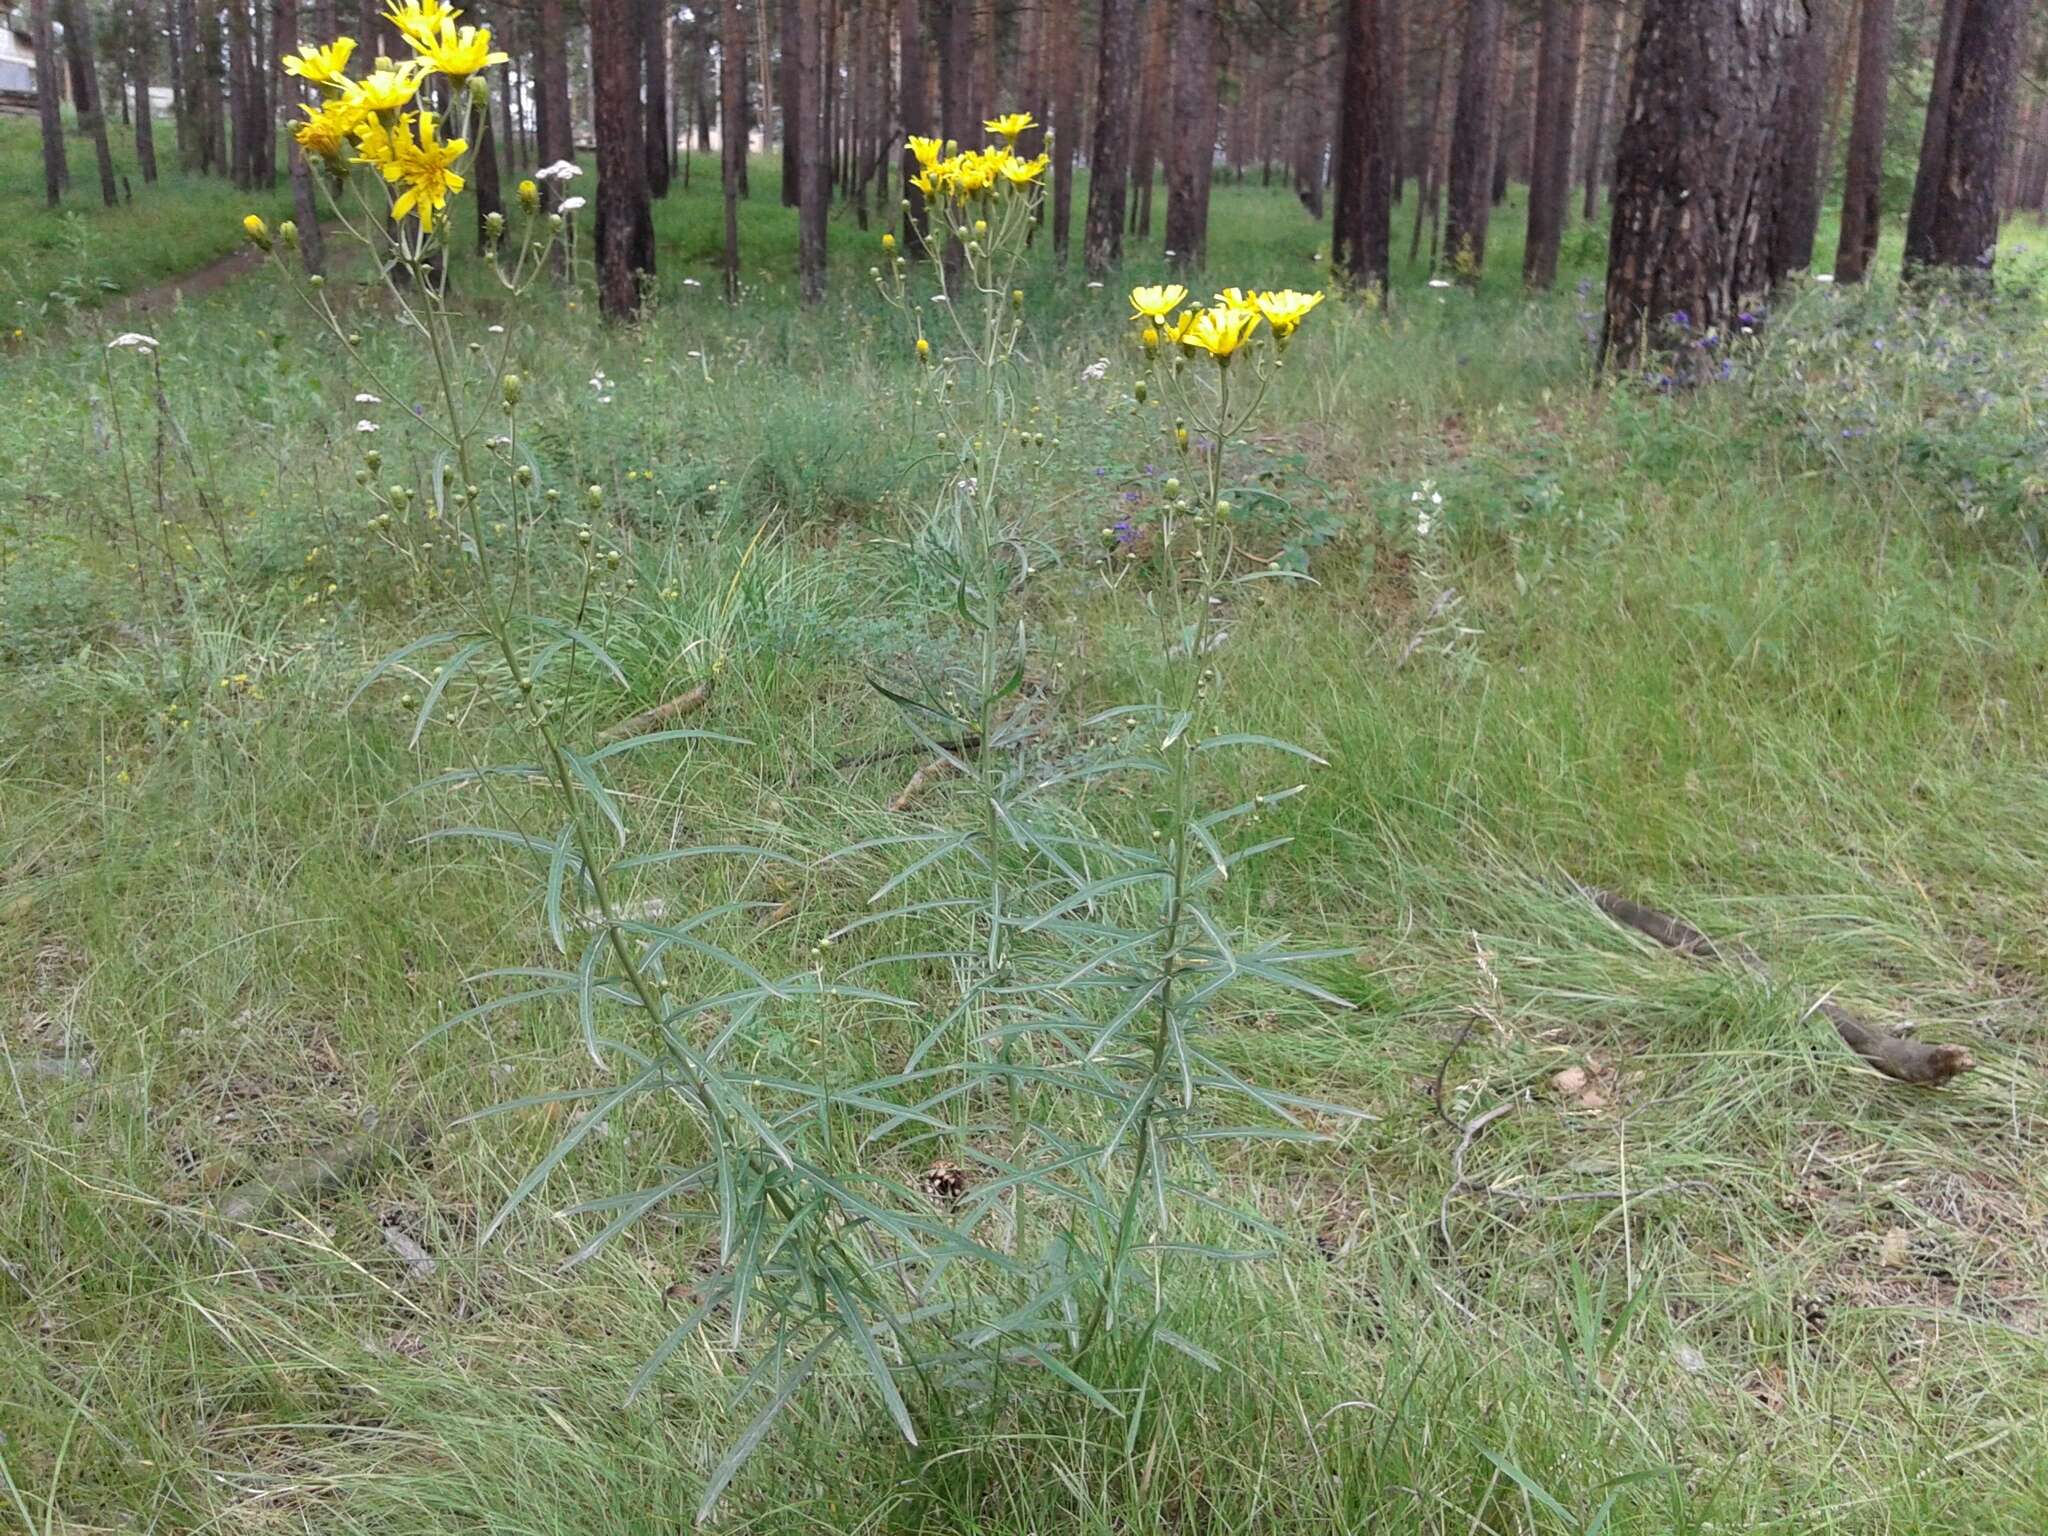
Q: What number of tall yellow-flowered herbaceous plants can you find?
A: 3